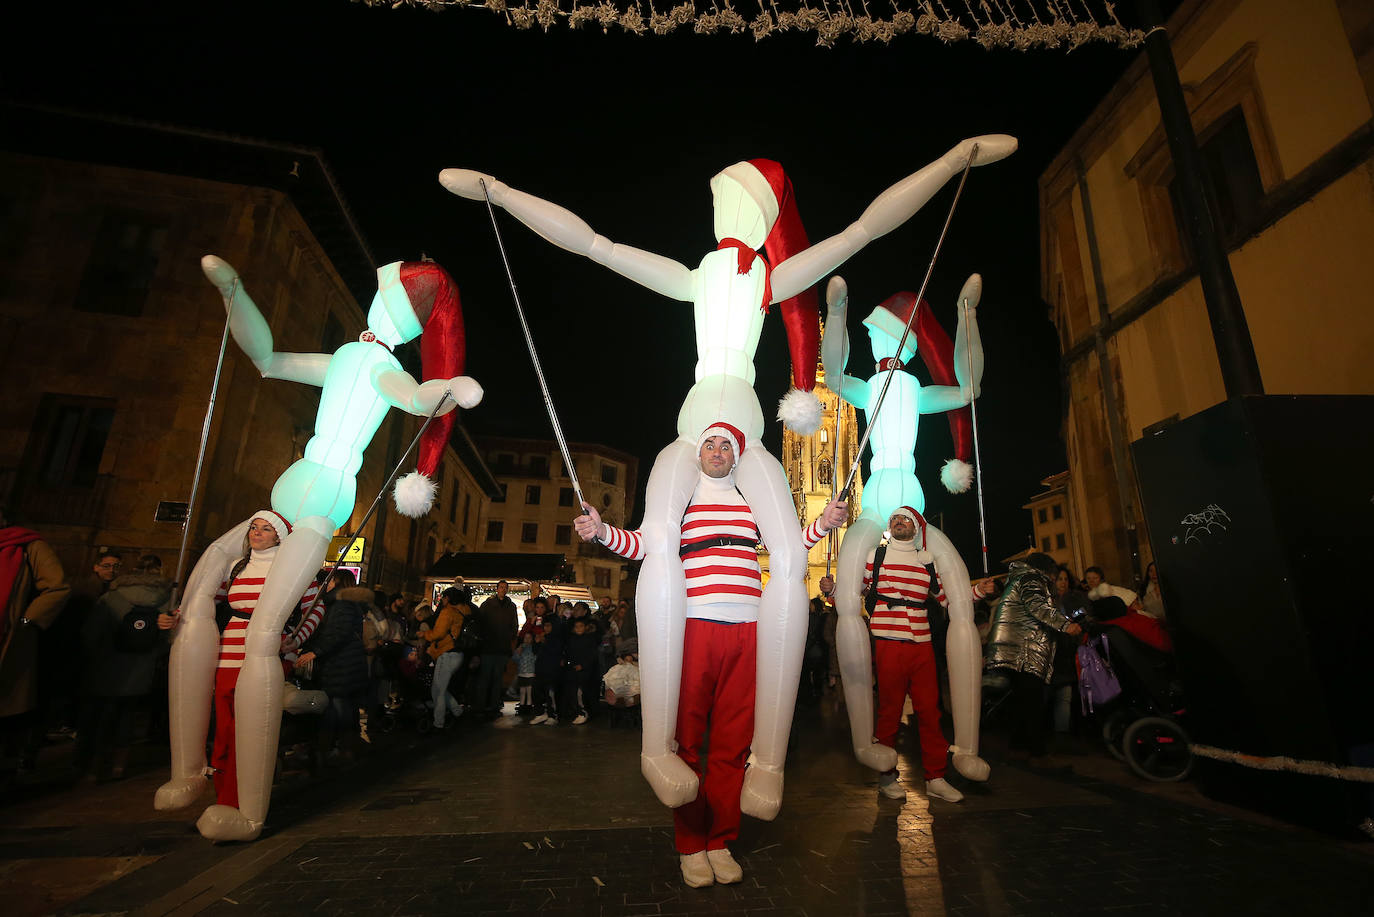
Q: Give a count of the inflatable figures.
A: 3